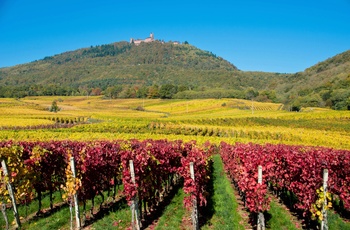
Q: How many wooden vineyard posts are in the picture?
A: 6